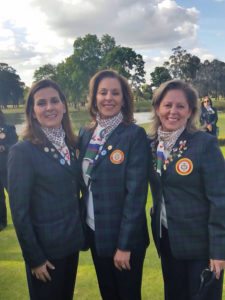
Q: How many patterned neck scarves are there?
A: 3